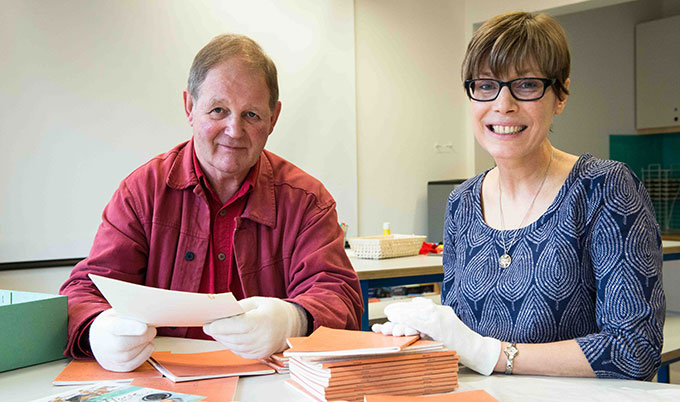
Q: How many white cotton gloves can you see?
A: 4